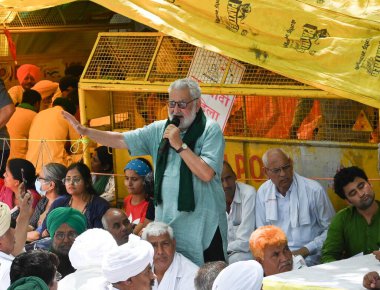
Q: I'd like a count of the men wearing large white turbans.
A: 3